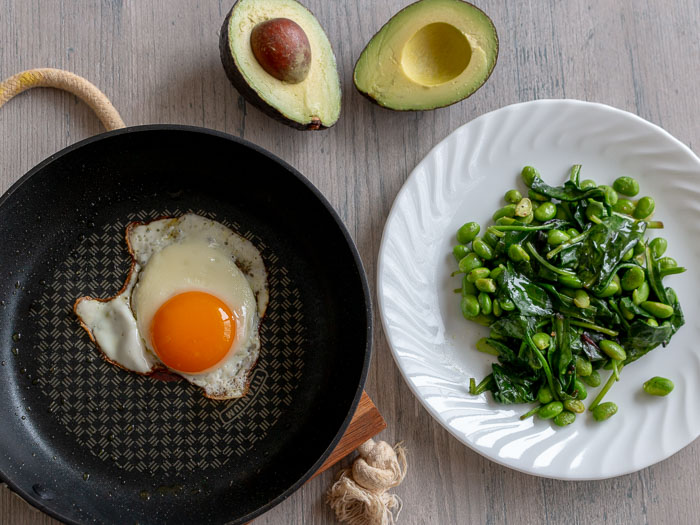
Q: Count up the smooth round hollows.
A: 1